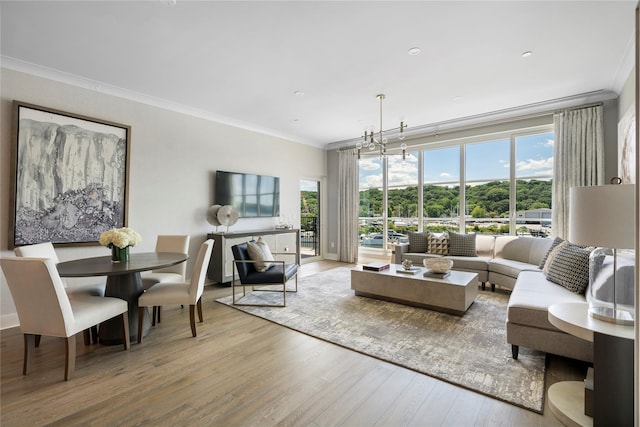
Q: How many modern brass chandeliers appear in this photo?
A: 1